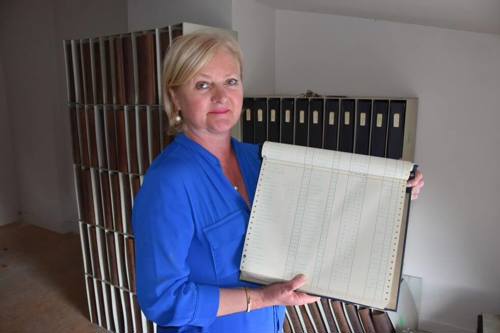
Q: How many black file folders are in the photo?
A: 11